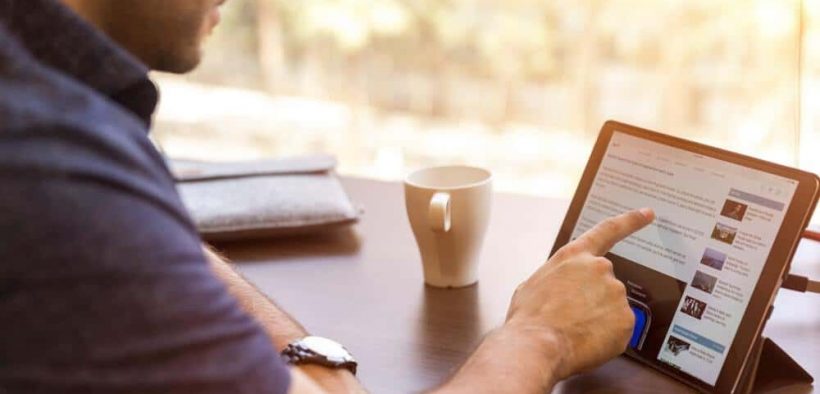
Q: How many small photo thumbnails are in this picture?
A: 6